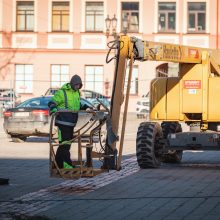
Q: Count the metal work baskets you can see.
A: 1